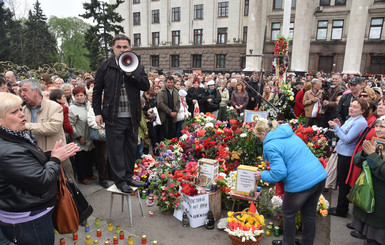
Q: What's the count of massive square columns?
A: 3